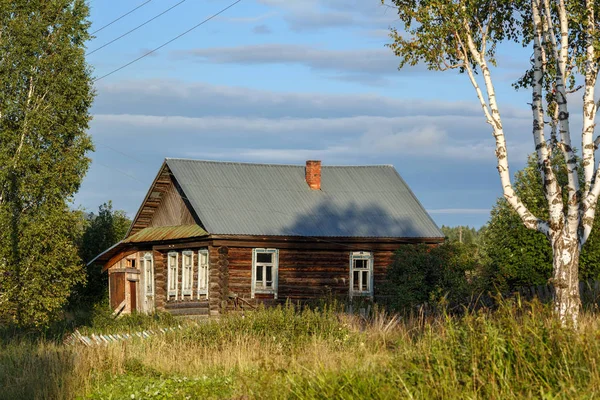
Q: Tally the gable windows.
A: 0